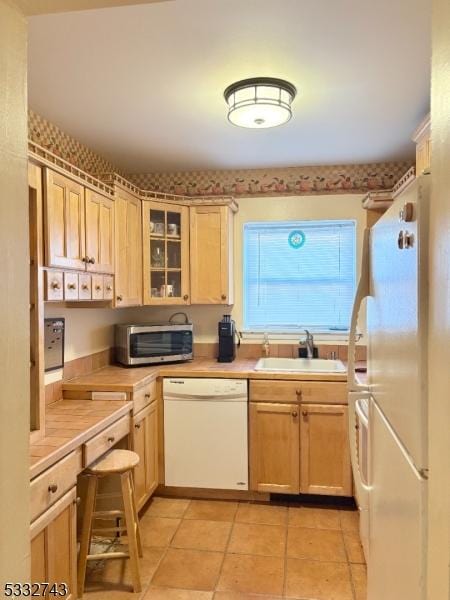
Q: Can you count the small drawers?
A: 5